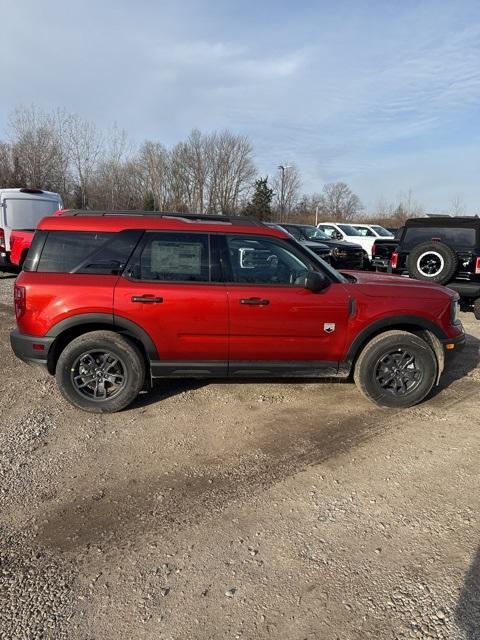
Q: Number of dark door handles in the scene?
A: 2